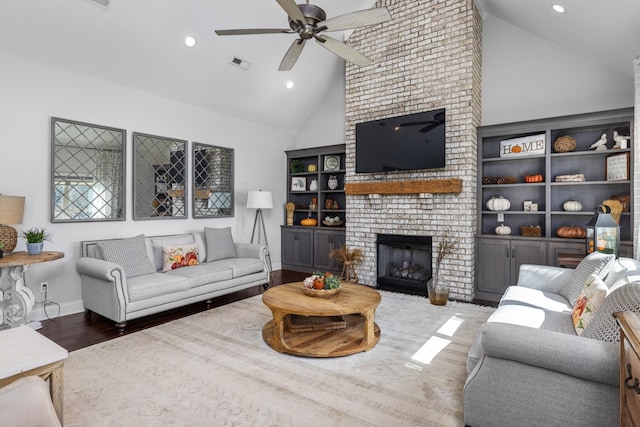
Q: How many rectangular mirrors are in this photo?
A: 3